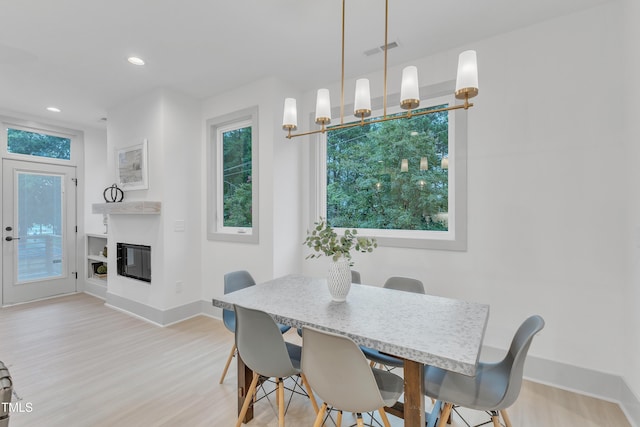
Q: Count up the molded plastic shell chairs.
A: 6